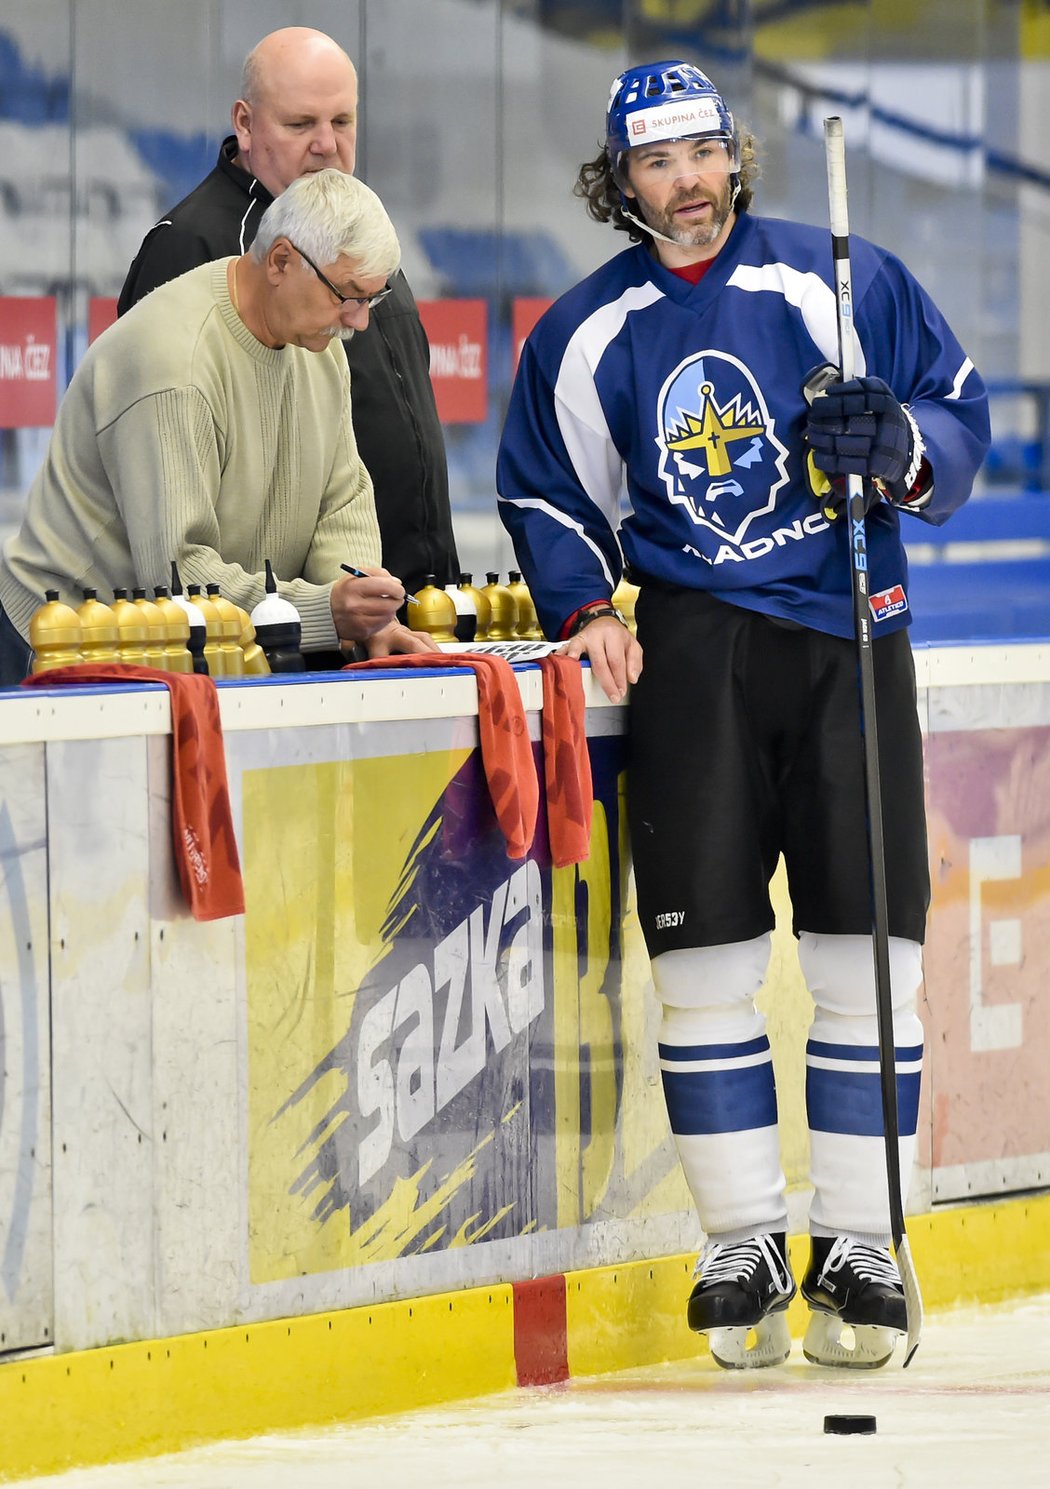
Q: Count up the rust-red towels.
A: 3